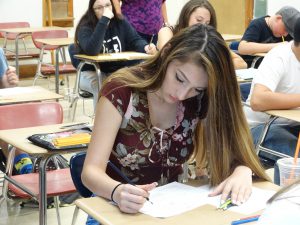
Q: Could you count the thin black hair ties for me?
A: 1